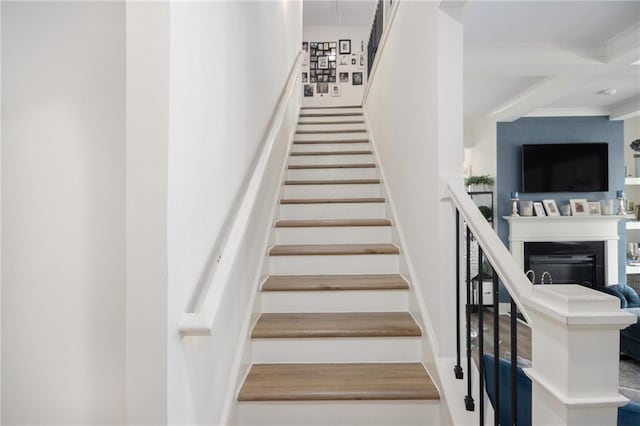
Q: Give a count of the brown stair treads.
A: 14